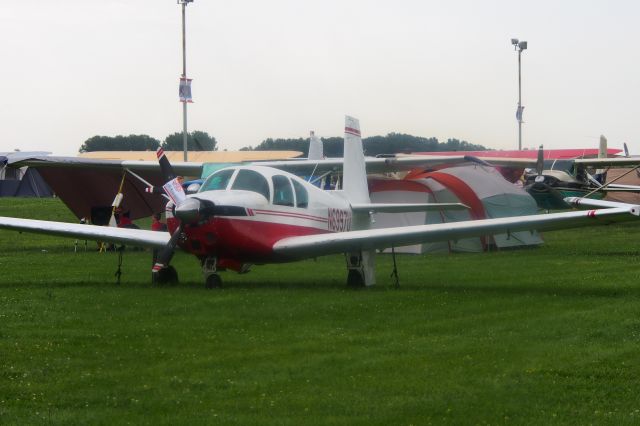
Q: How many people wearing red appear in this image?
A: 2